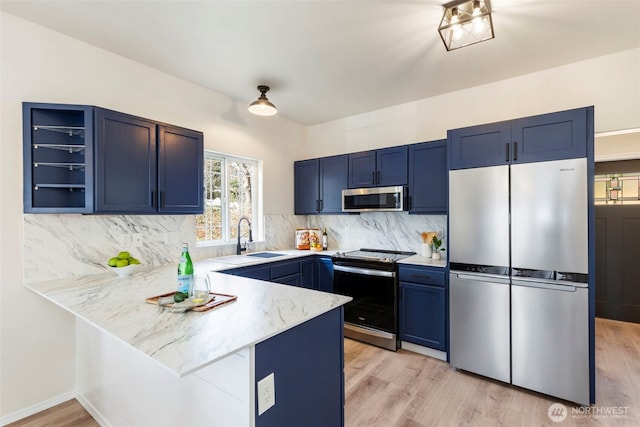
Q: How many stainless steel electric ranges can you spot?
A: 1